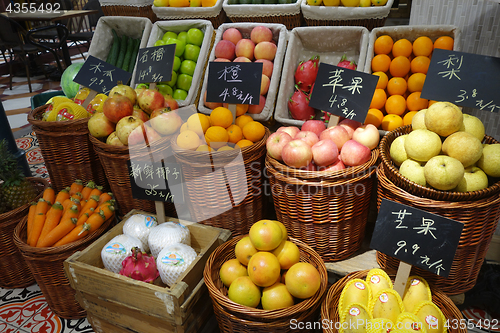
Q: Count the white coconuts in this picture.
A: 4